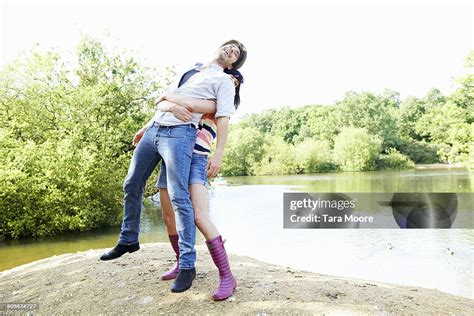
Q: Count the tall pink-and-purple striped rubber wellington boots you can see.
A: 2